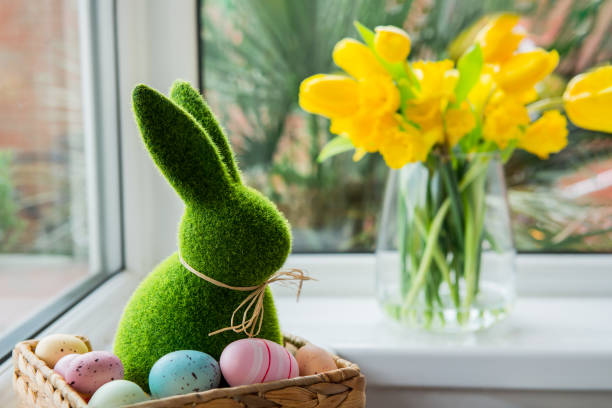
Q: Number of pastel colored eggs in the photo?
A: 7